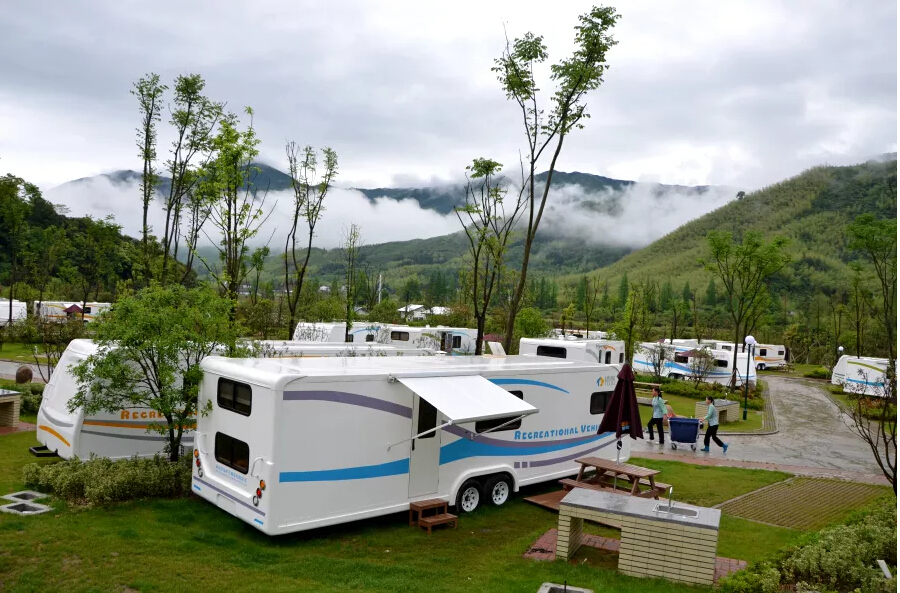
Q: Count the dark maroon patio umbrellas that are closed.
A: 1